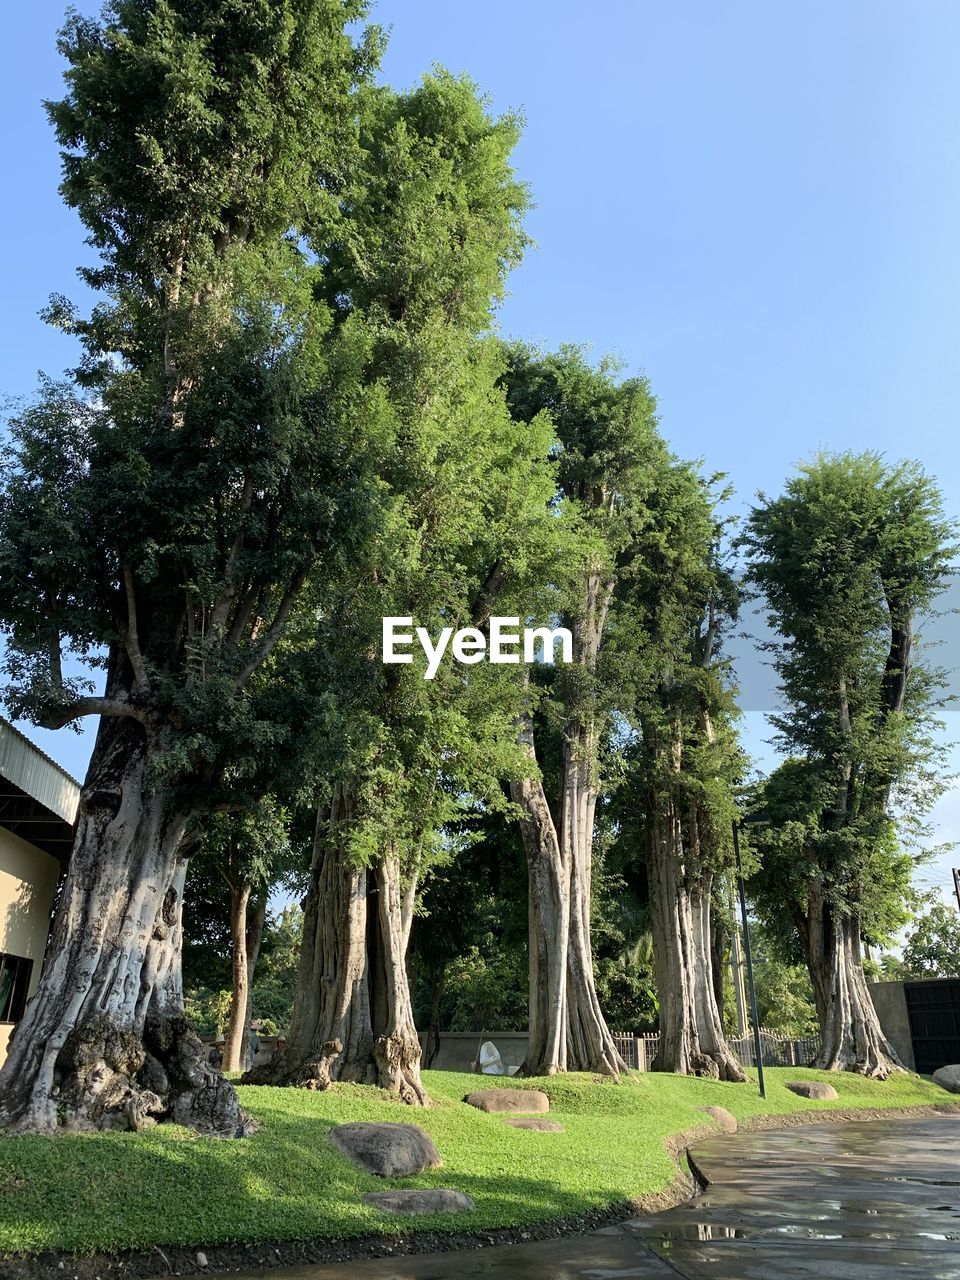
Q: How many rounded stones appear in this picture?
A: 7